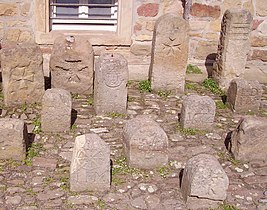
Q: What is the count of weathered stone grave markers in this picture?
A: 13